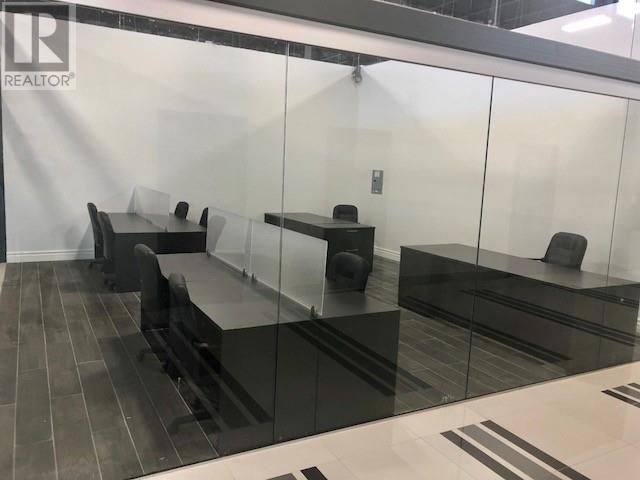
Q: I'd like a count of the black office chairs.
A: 9